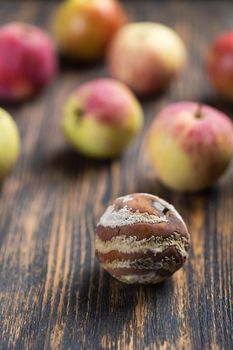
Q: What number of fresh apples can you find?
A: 7